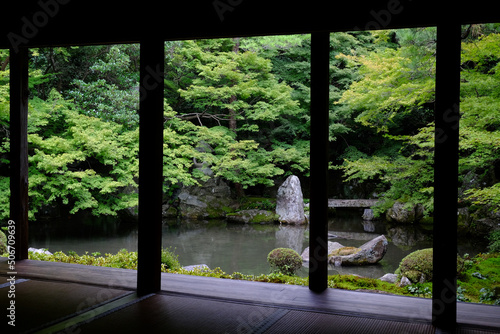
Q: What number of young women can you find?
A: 0